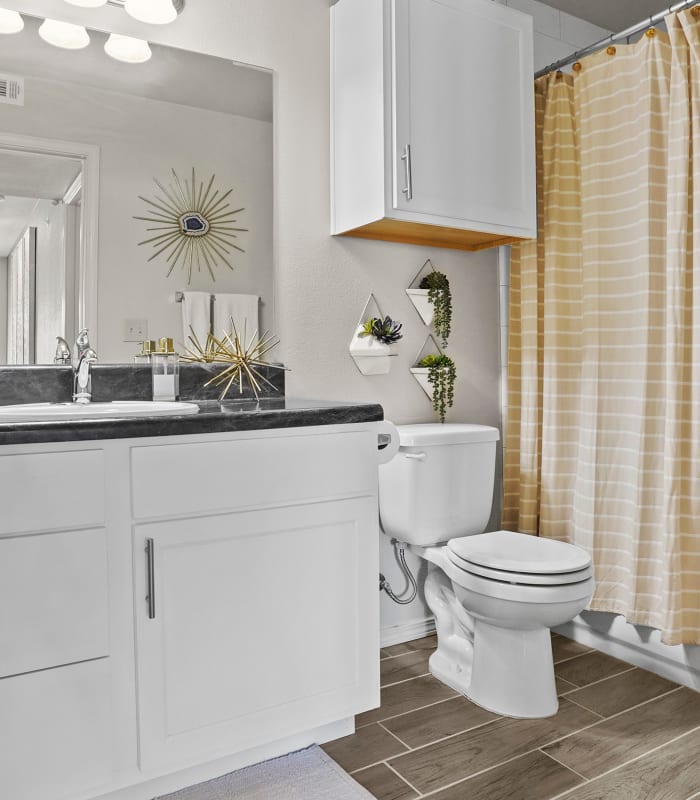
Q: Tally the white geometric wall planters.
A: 3